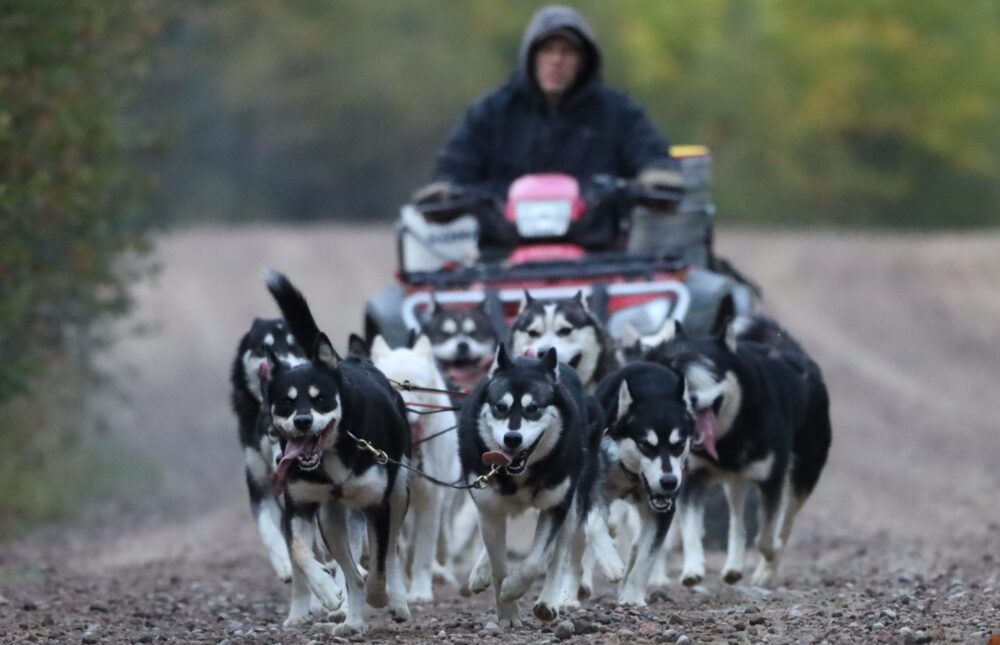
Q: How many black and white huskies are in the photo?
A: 7